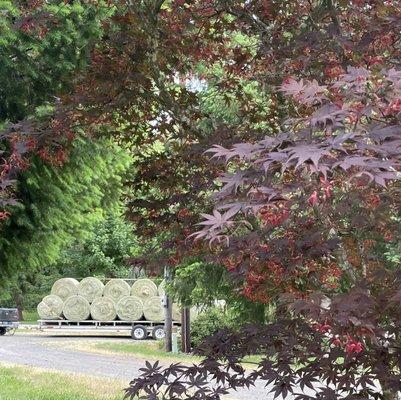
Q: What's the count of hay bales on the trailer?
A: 11